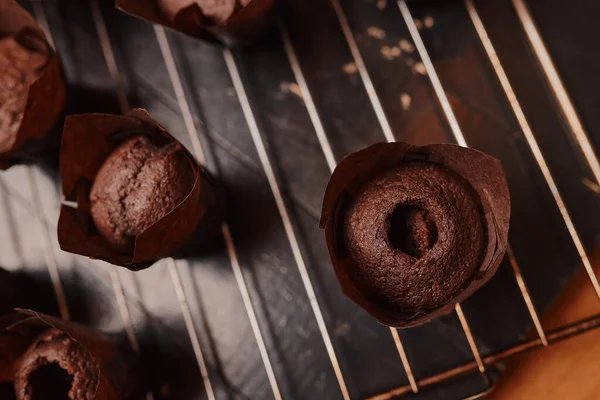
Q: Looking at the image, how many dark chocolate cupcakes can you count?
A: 5